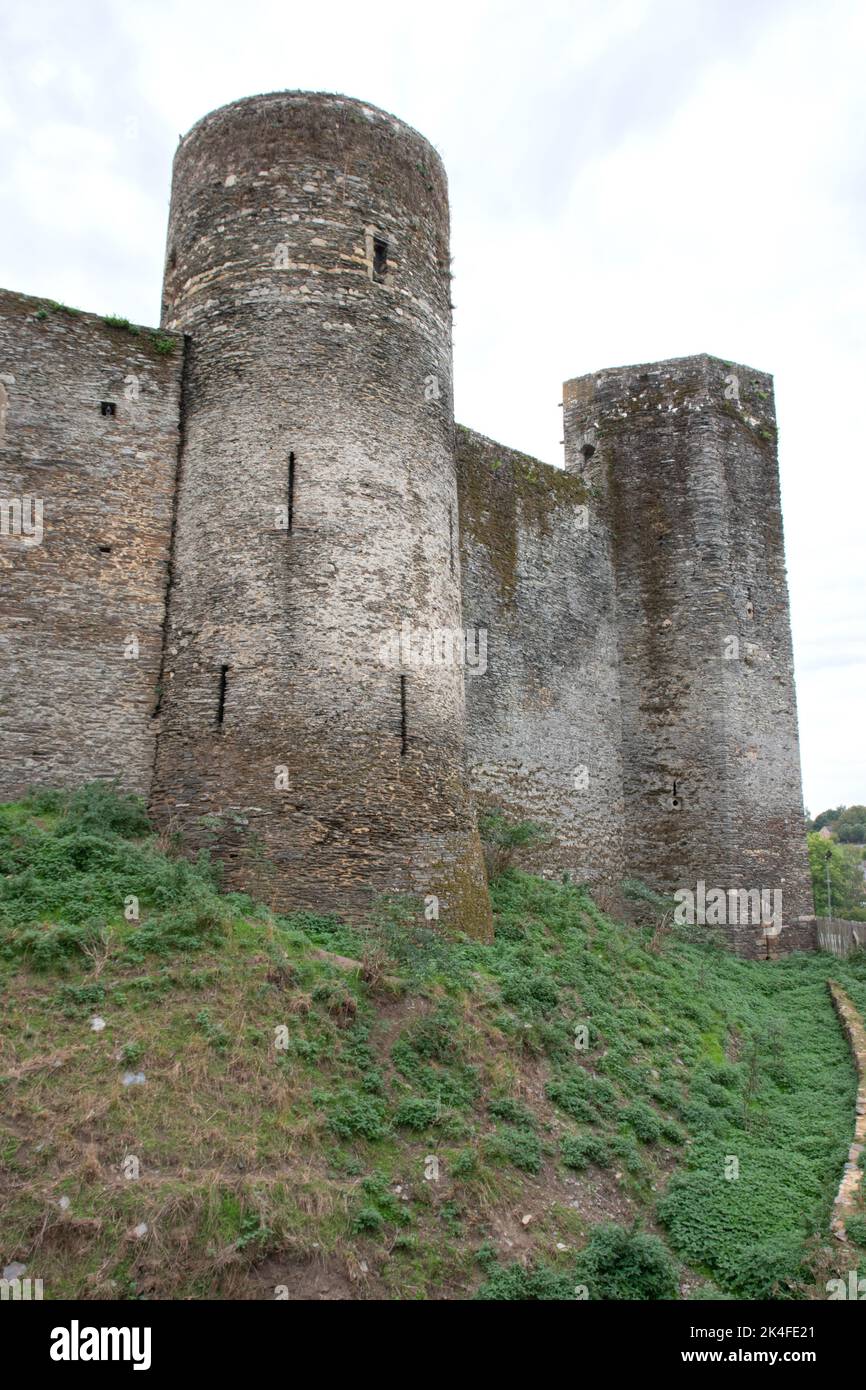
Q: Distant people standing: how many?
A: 0